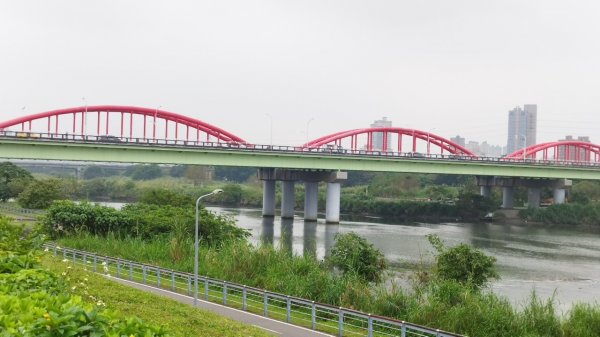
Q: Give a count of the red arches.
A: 3